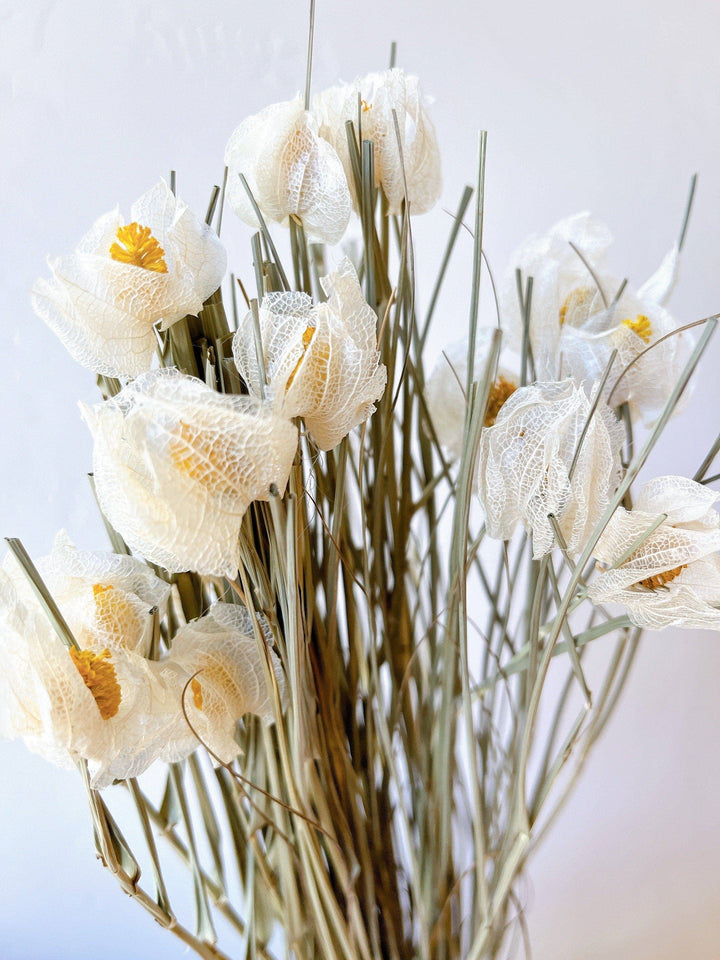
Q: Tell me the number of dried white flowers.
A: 13